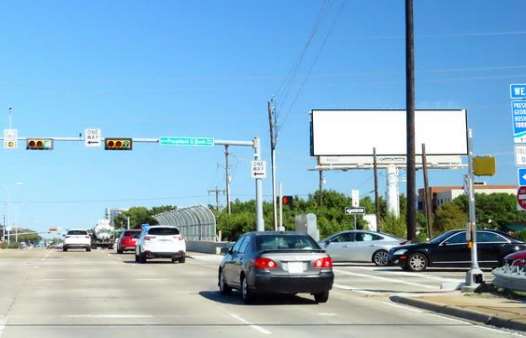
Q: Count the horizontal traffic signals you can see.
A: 2